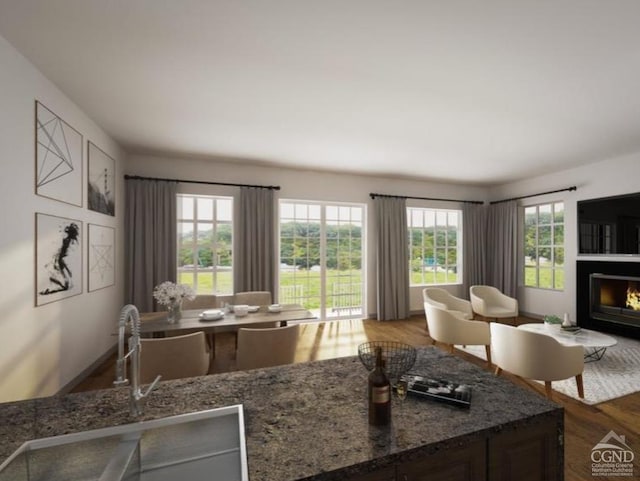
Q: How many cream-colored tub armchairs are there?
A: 4